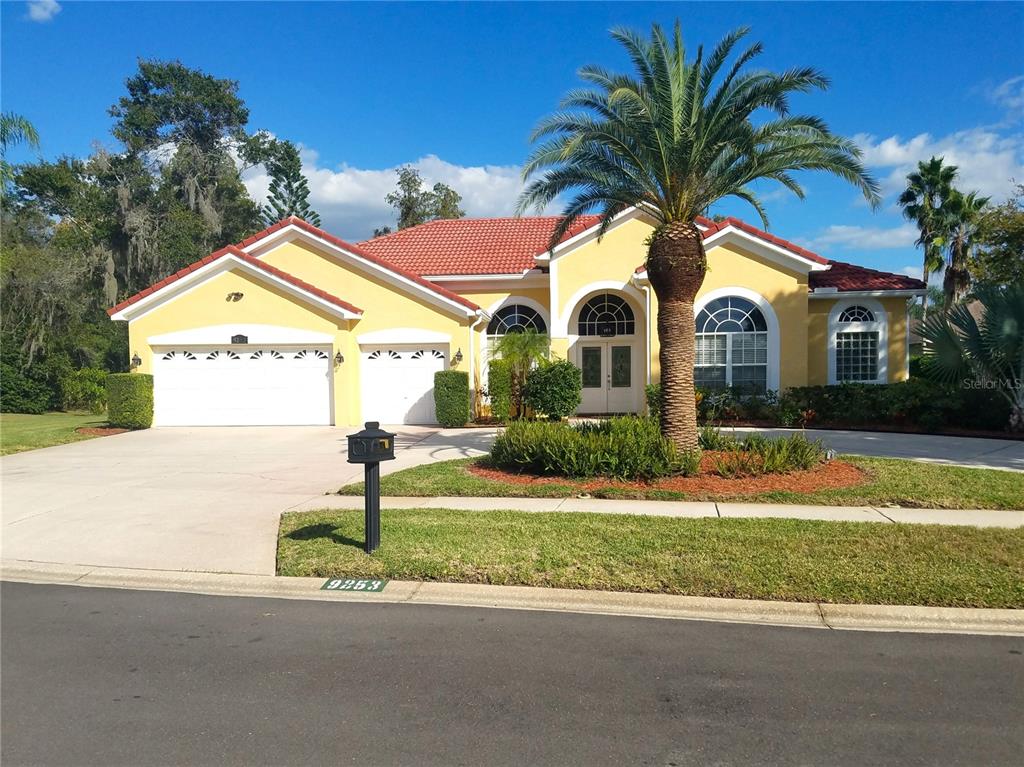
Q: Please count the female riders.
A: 0